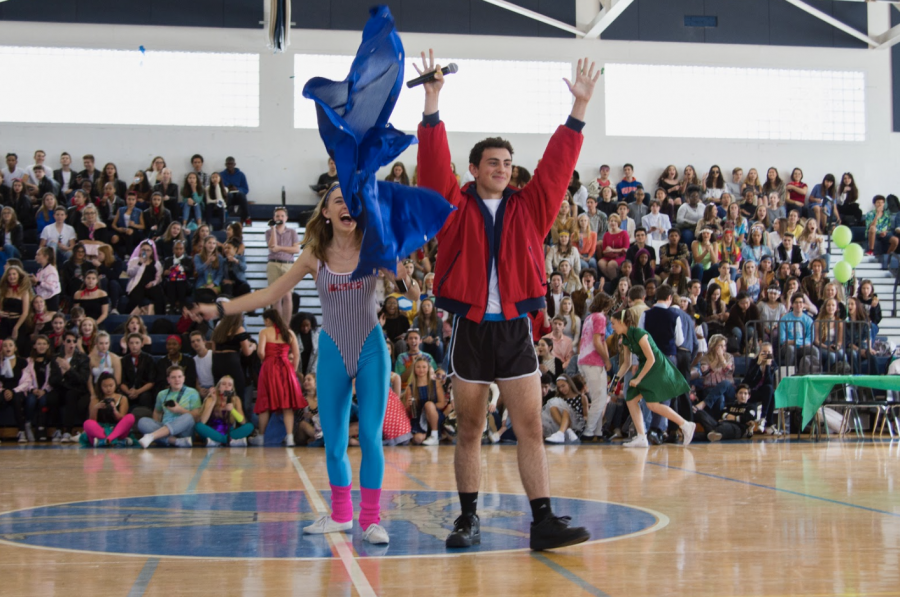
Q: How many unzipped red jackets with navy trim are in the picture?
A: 1